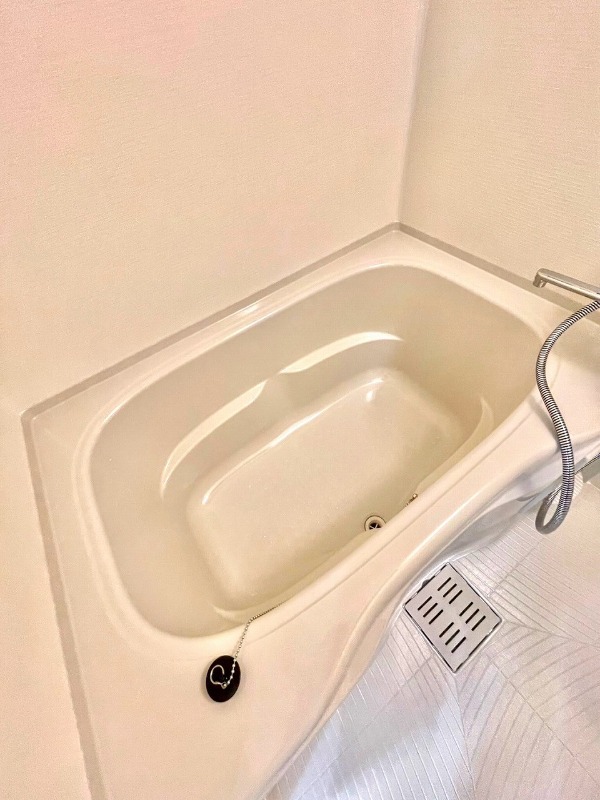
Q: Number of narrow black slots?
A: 12